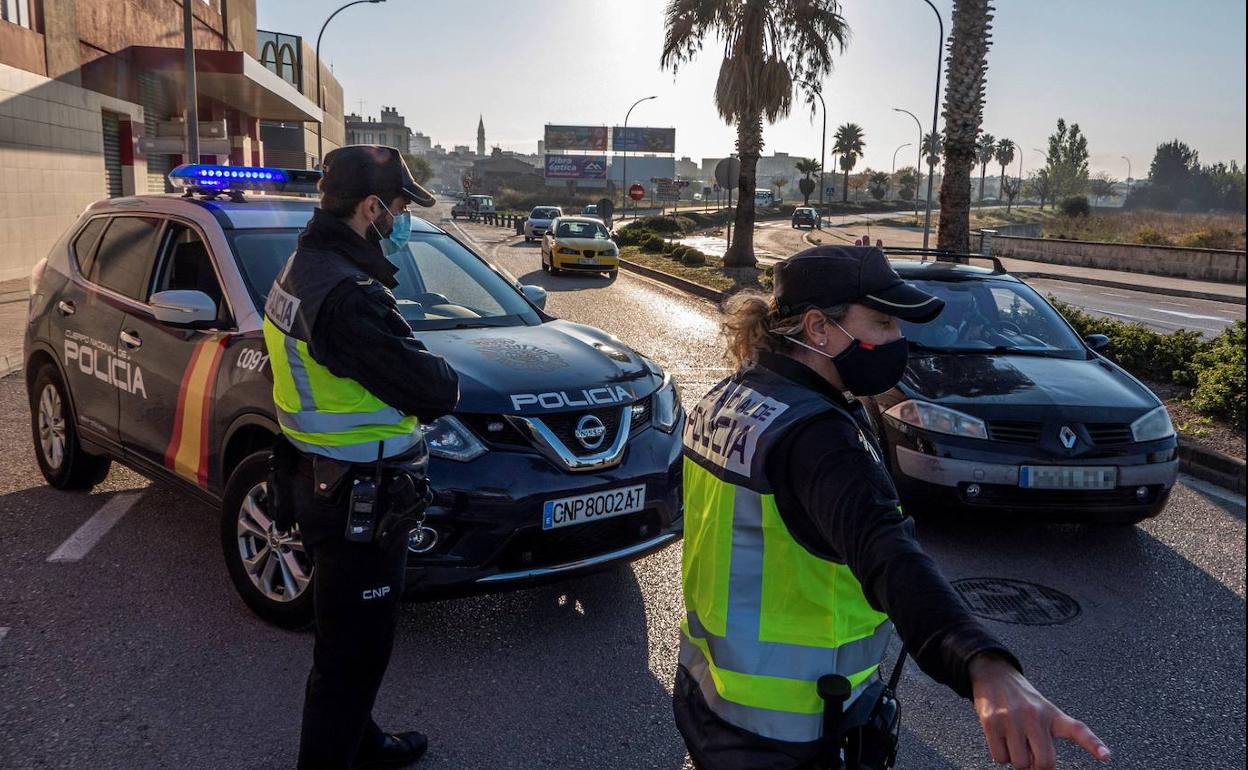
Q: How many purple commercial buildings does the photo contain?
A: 0